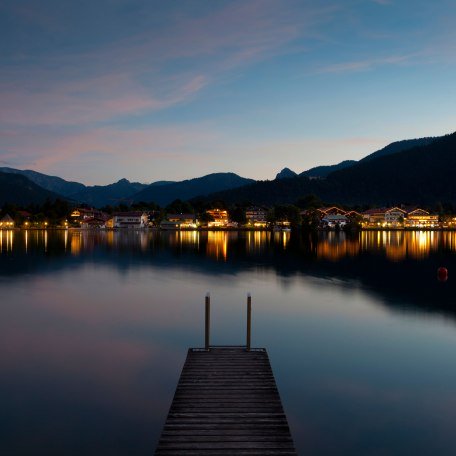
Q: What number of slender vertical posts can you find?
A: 2